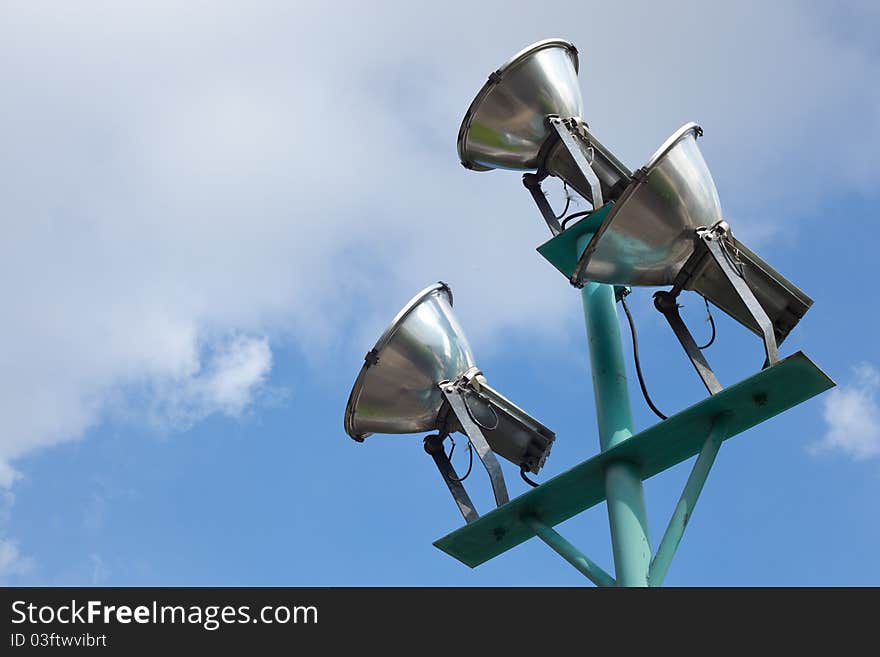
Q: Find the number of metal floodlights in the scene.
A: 3